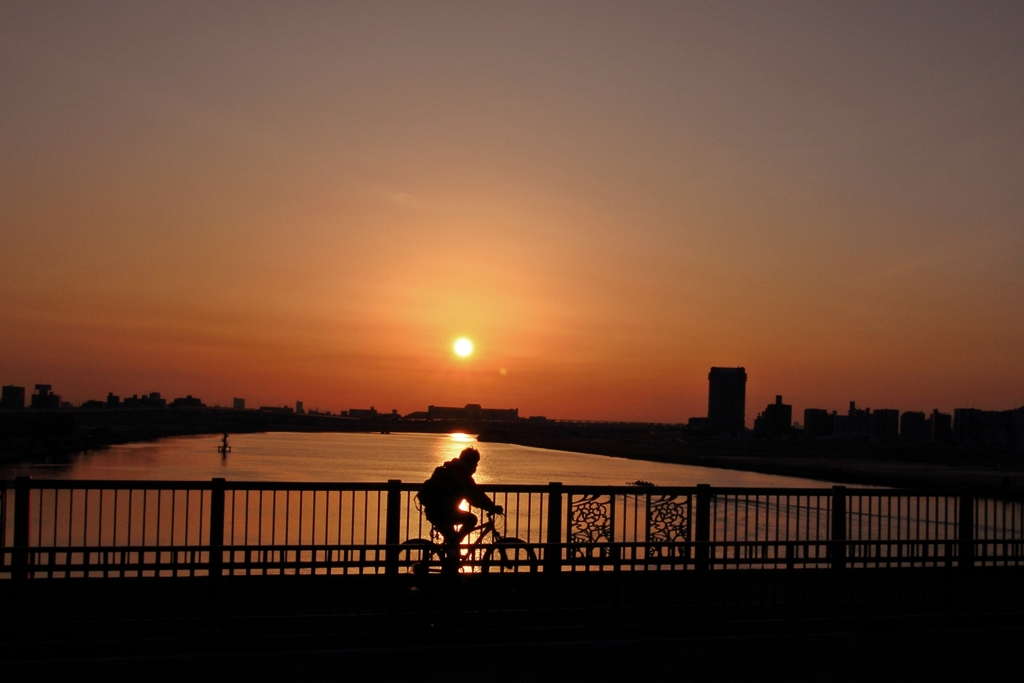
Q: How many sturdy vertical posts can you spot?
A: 7